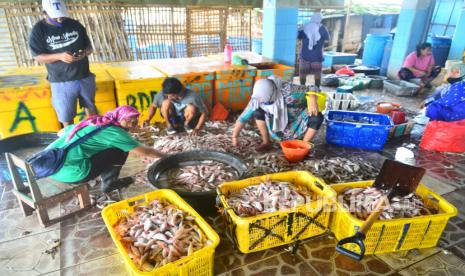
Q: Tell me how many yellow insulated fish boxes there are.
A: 3